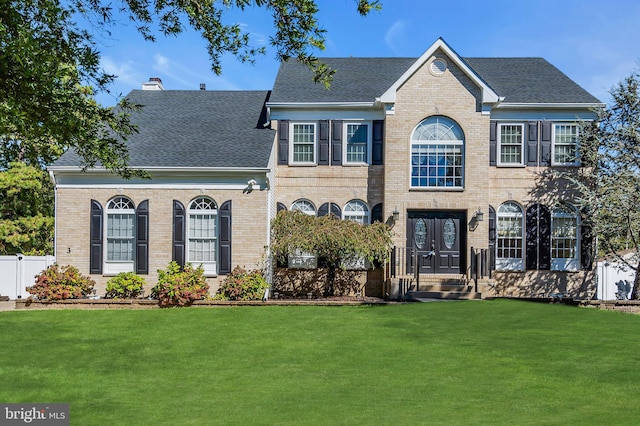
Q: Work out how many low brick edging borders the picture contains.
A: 2